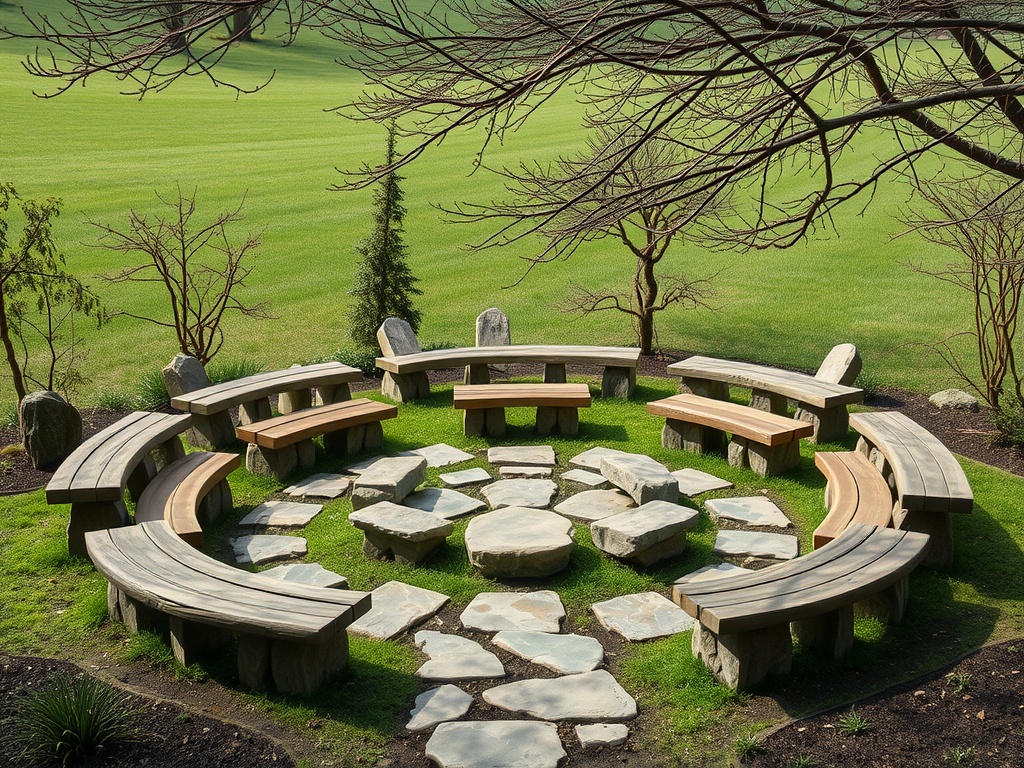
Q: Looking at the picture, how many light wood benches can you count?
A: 5